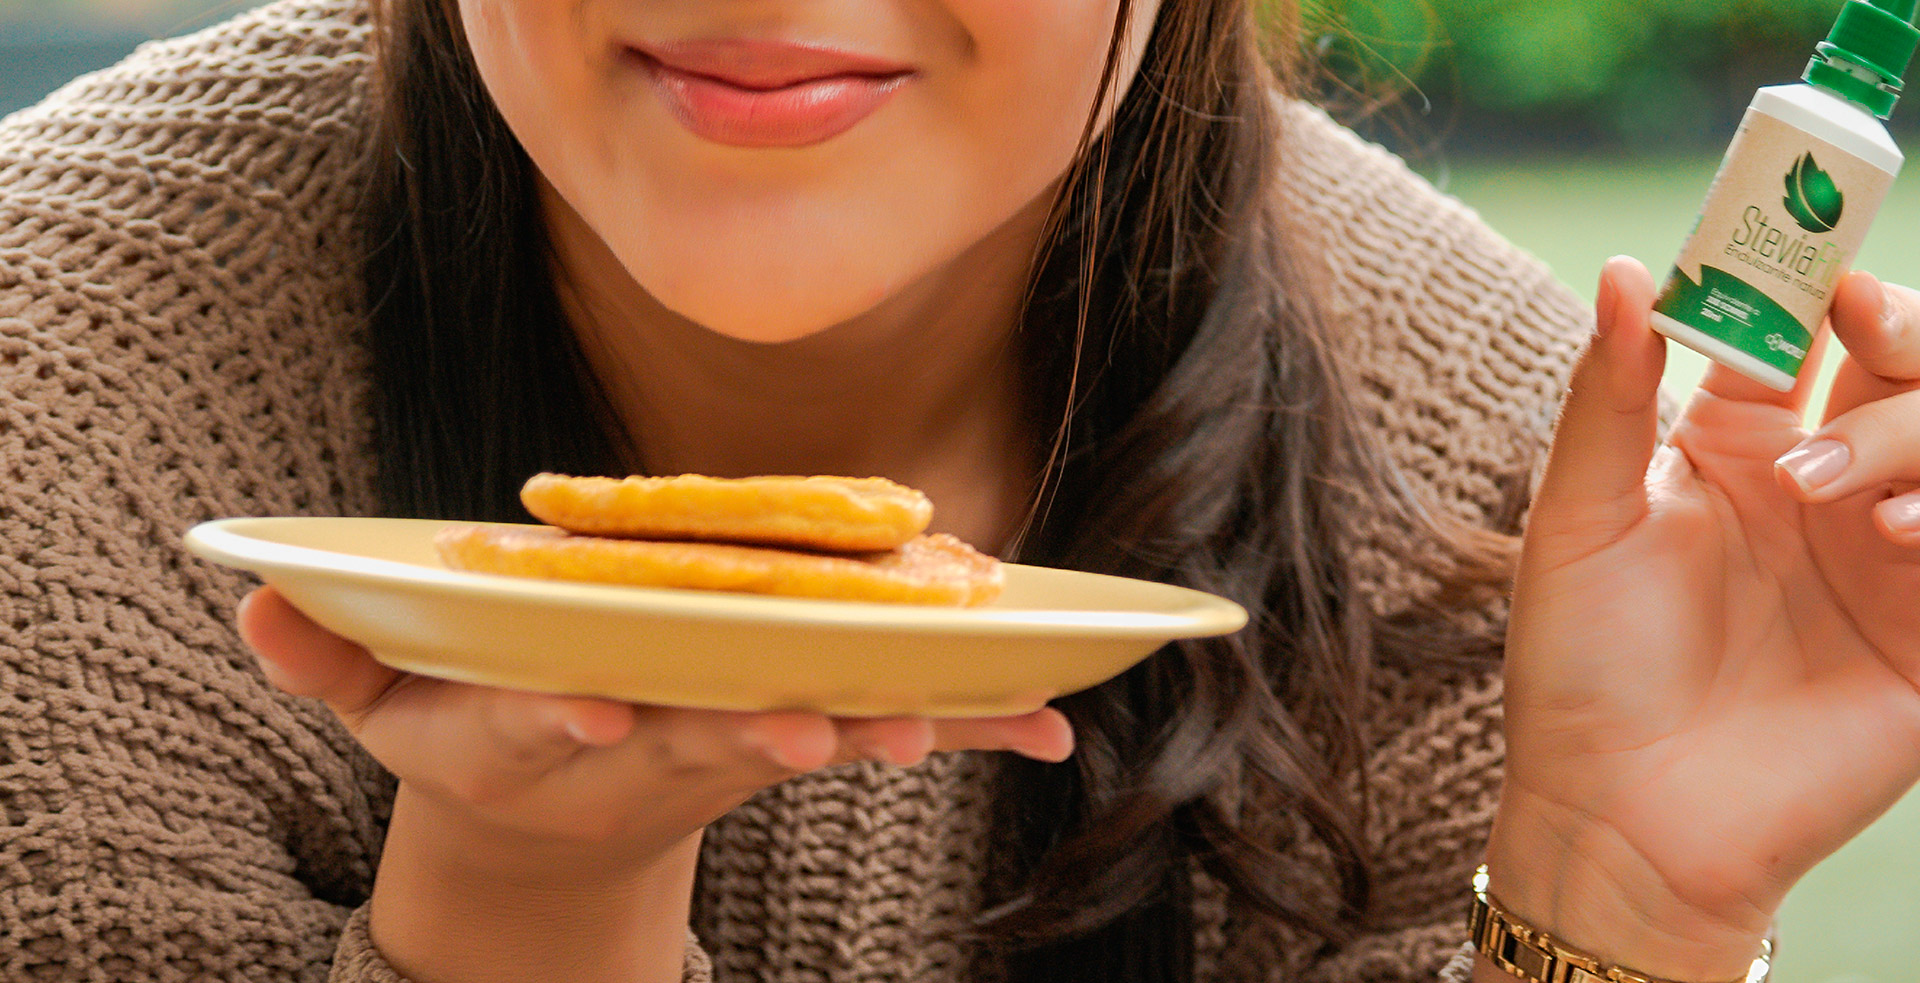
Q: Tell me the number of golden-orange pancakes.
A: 2